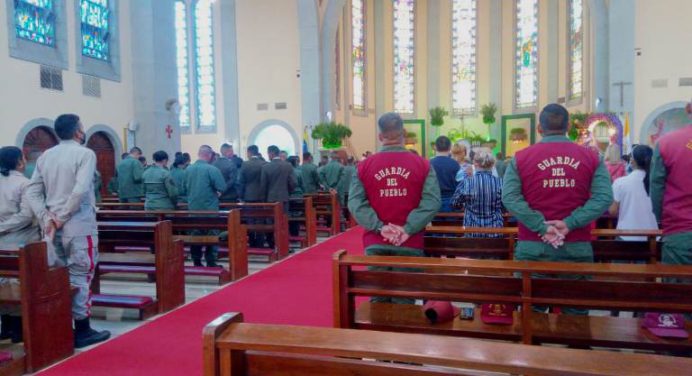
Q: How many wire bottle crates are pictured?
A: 0